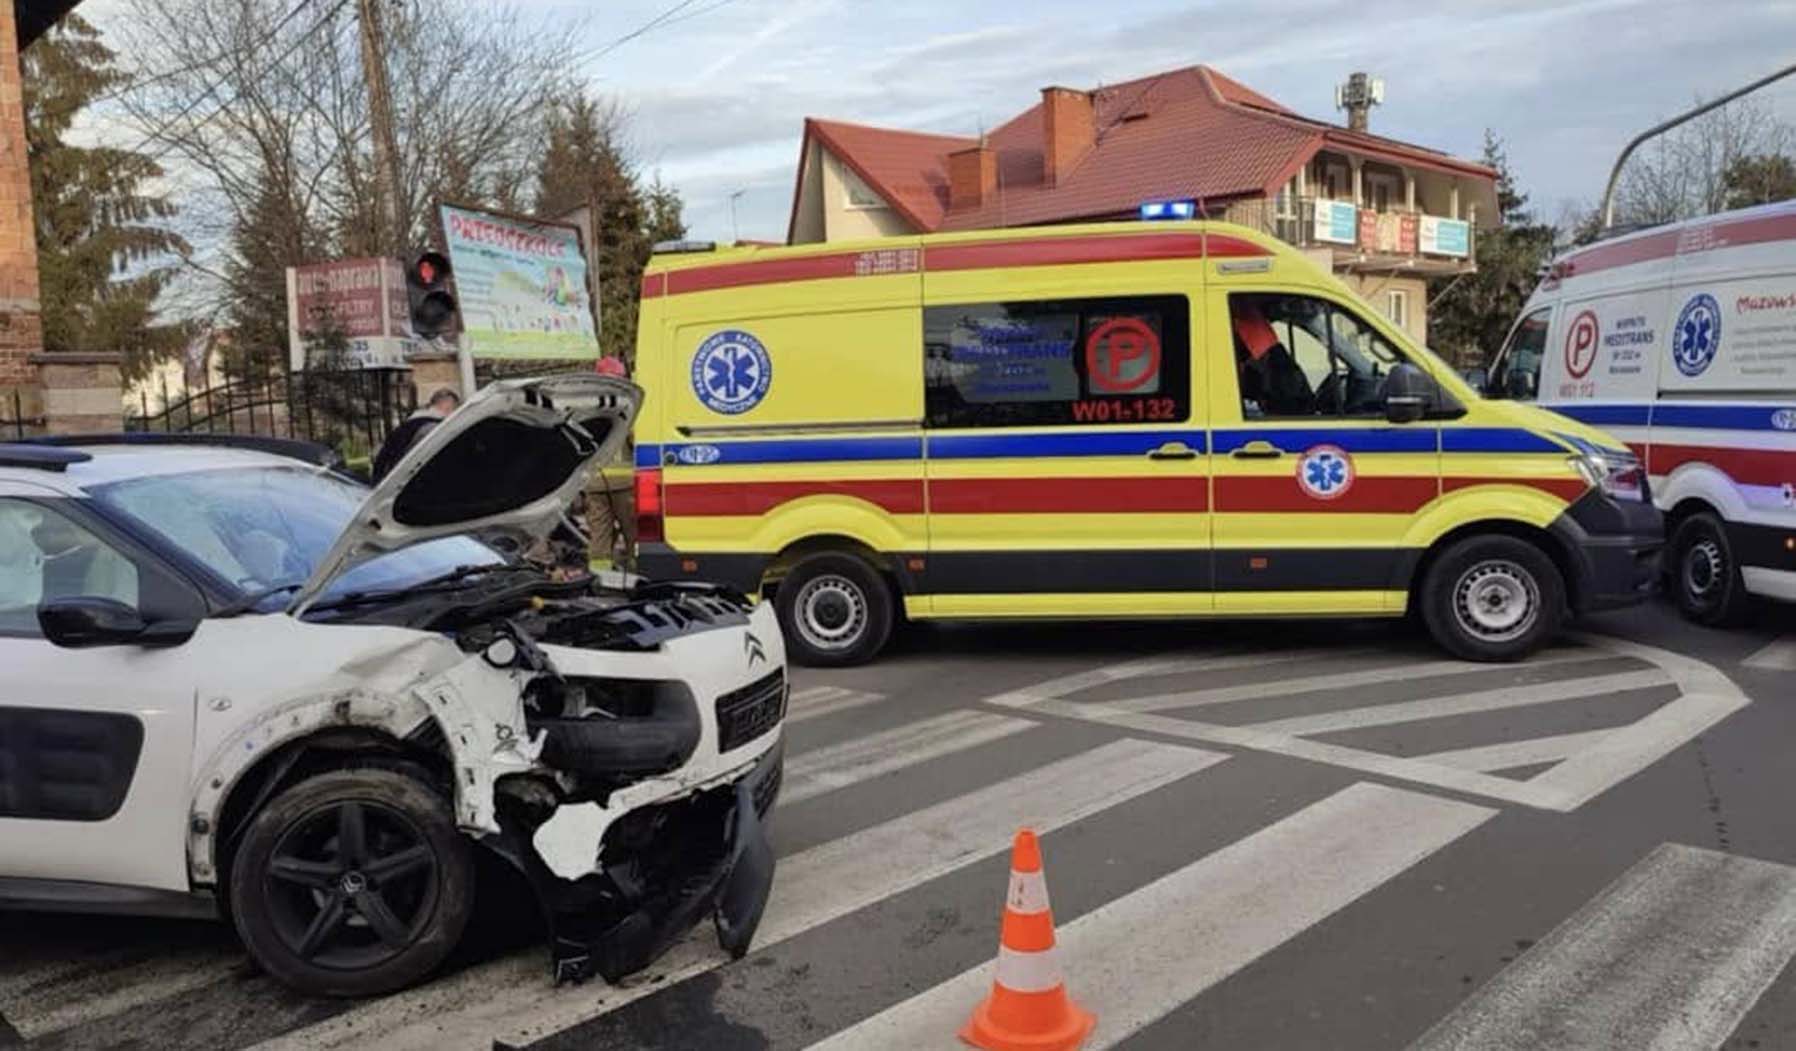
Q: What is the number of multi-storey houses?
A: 1